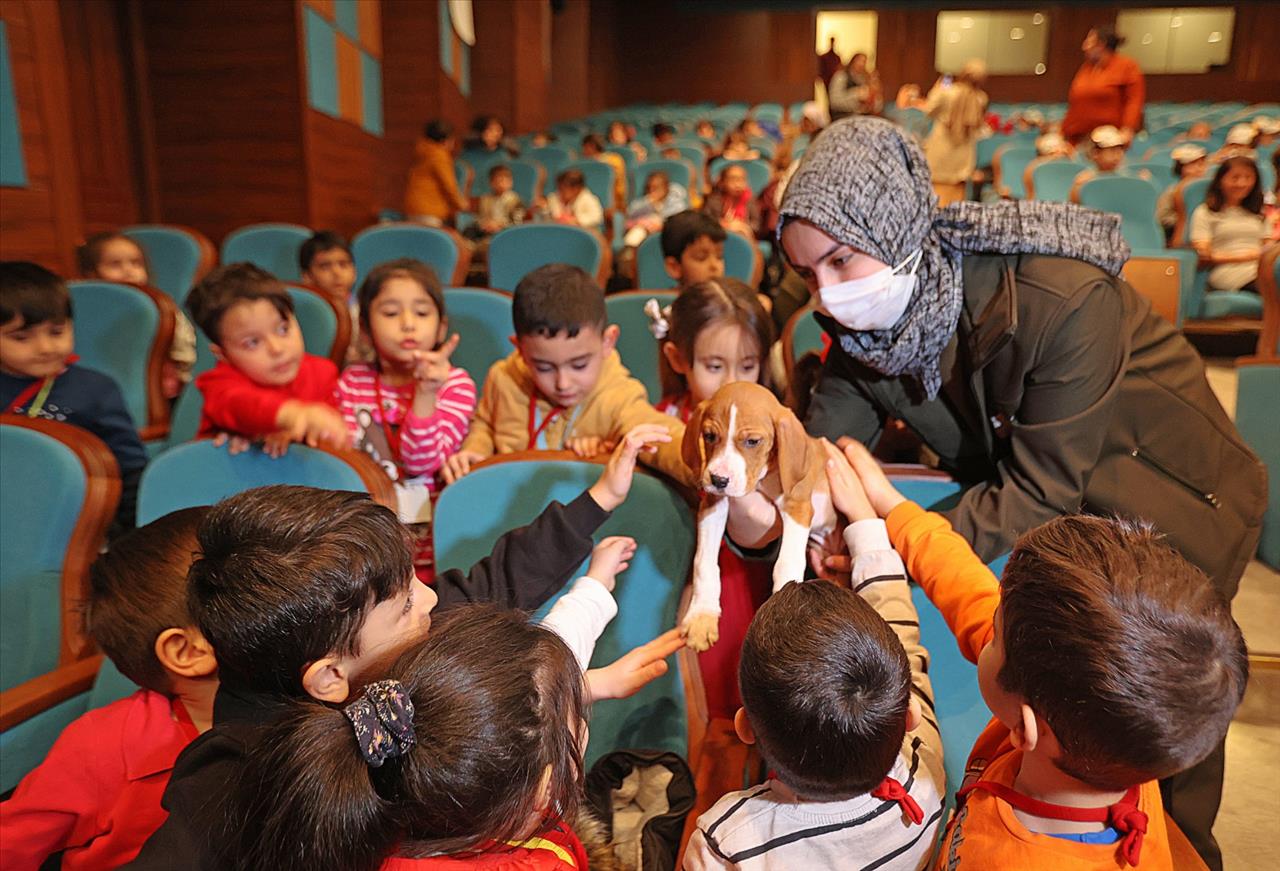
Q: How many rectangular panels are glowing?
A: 3